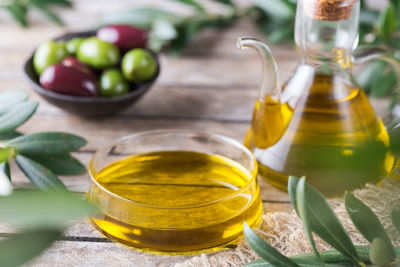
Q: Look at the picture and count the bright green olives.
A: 5